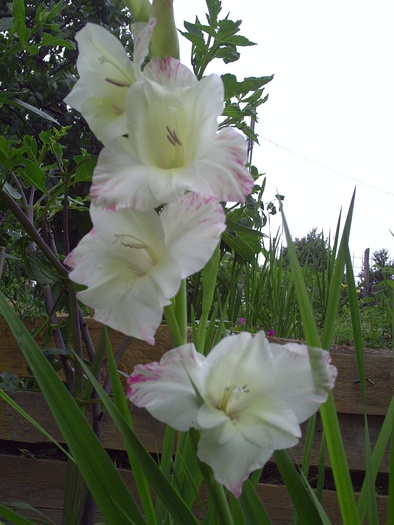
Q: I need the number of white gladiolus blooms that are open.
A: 4